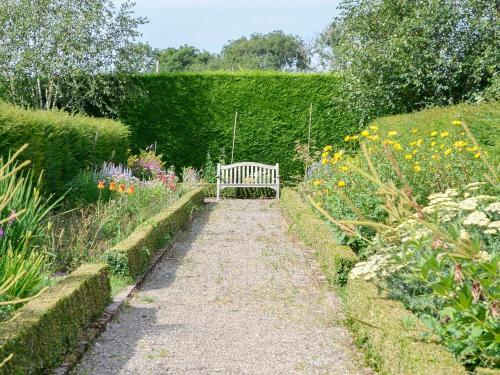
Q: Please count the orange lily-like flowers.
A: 4